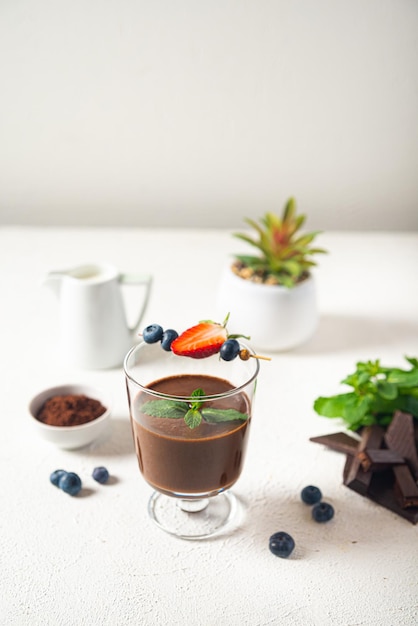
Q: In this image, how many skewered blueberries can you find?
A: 3